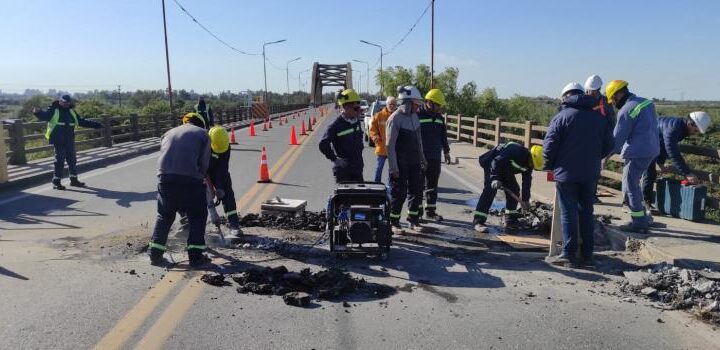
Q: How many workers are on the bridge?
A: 13